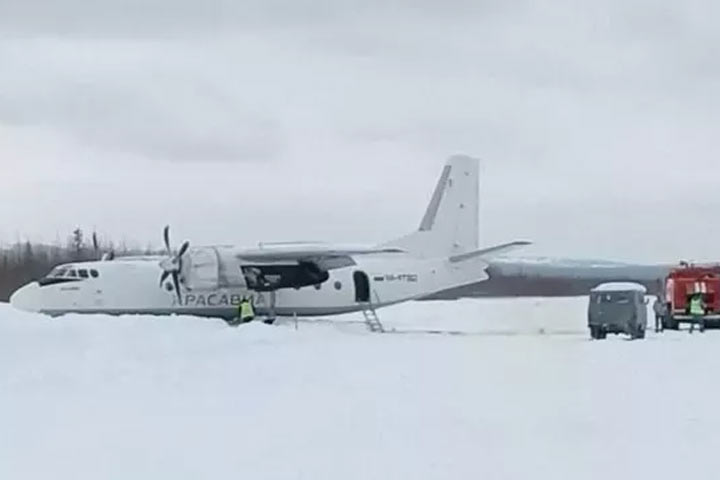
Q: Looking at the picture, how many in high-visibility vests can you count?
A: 2